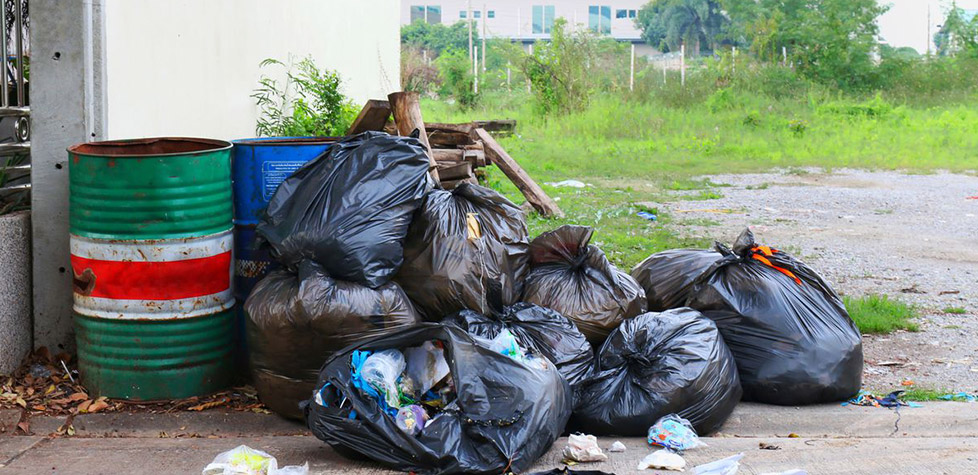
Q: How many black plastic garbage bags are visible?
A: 9